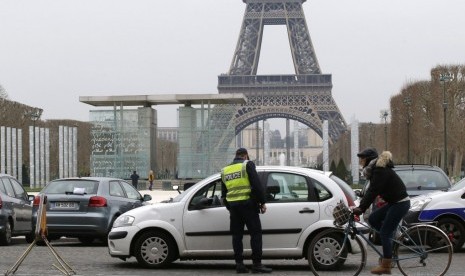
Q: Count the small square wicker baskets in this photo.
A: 1